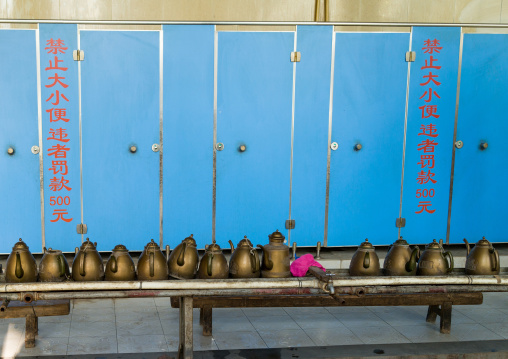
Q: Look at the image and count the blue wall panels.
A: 9